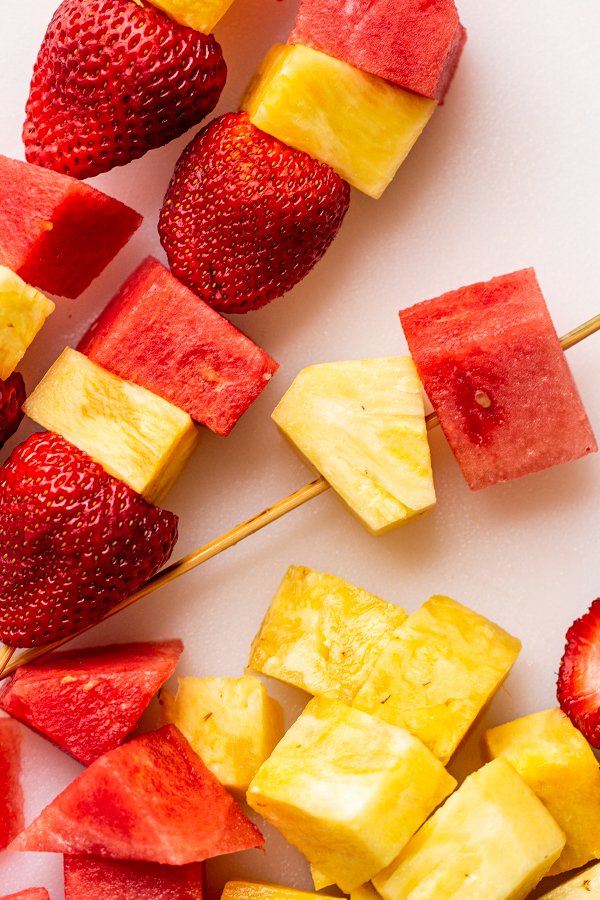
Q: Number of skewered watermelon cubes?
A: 4